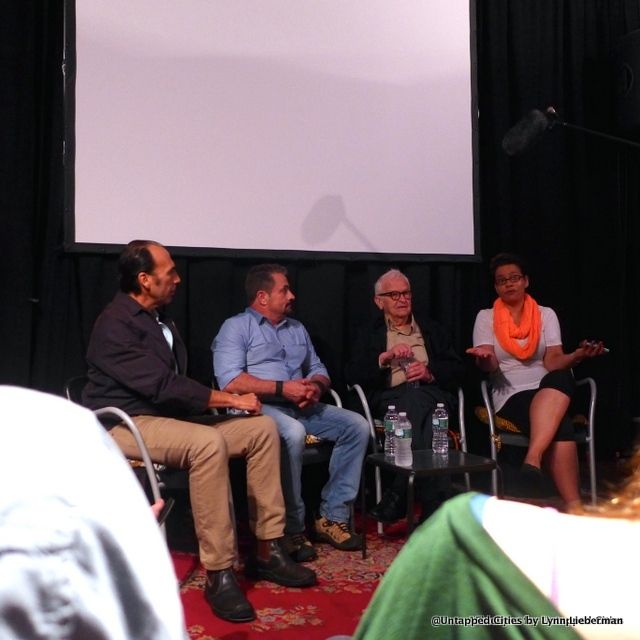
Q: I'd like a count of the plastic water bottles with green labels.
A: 3